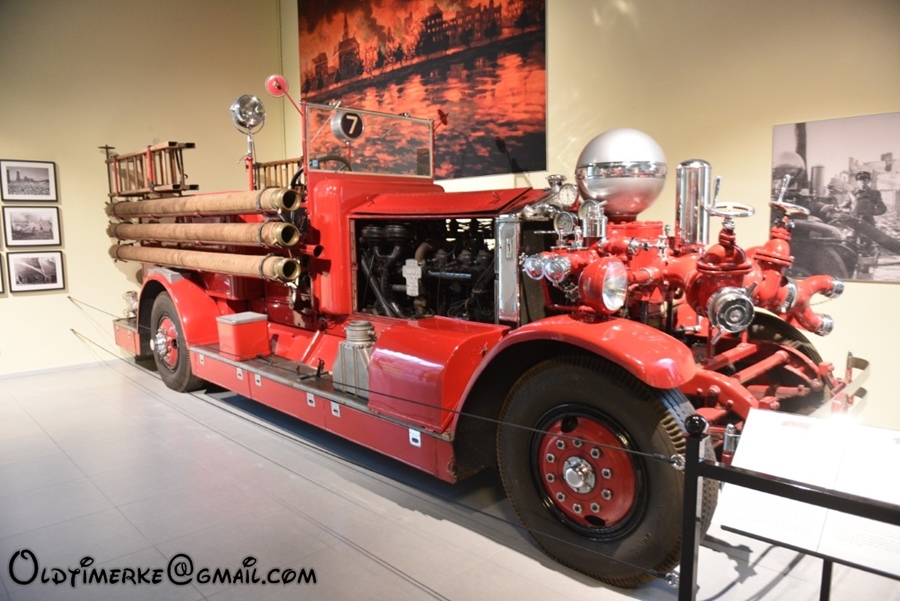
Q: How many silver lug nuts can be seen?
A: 10